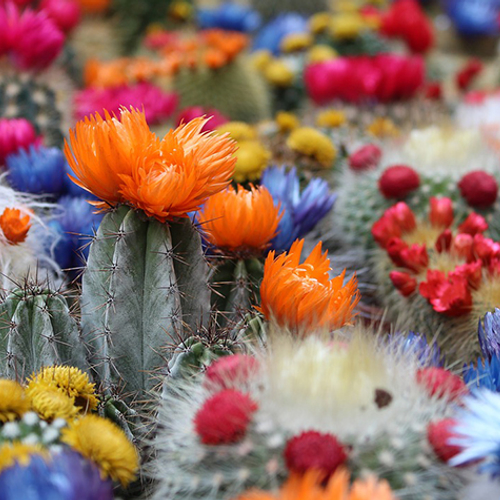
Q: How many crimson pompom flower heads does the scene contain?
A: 8